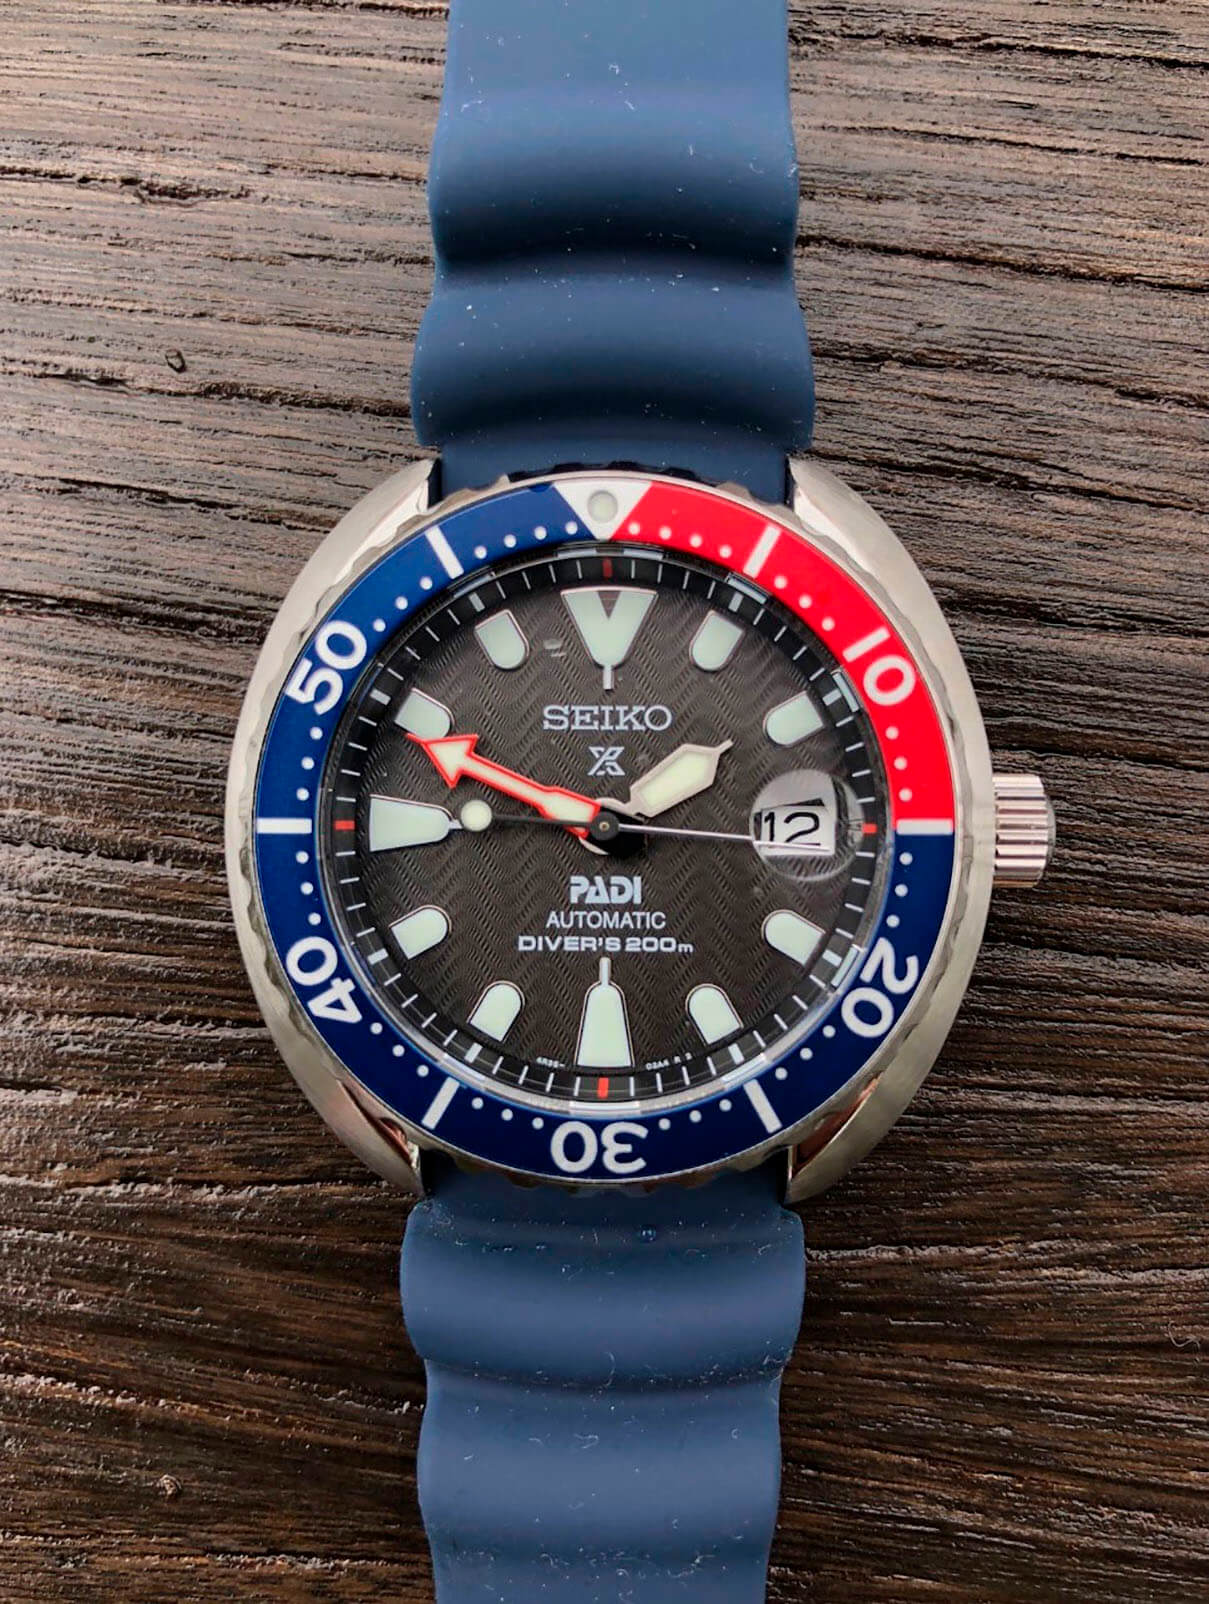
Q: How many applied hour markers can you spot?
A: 11